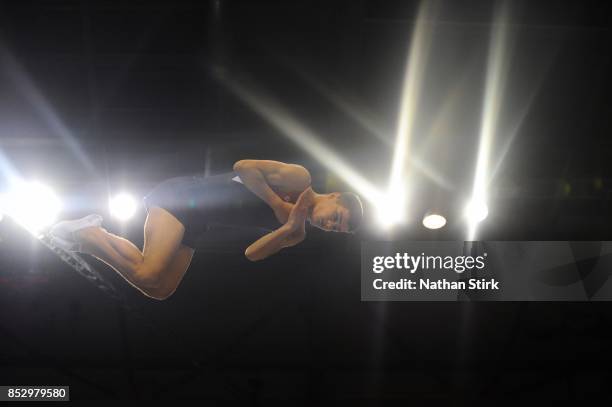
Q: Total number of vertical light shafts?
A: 2